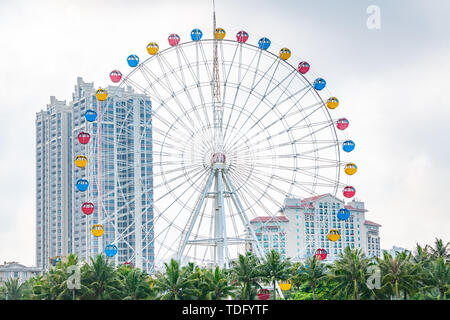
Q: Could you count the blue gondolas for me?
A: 9